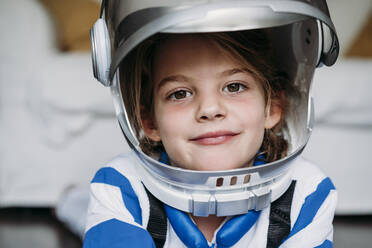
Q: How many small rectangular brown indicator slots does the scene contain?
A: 3